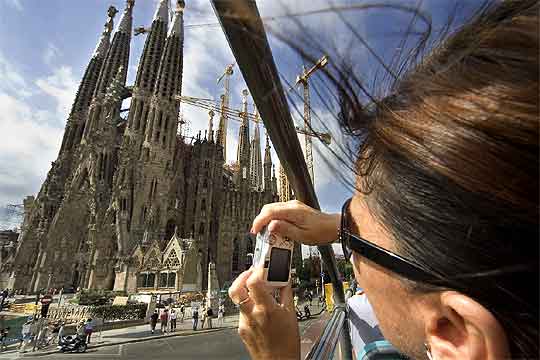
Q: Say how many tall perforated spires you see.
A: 4